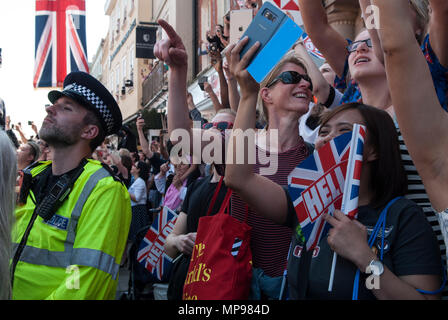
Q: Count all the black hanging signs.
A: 1